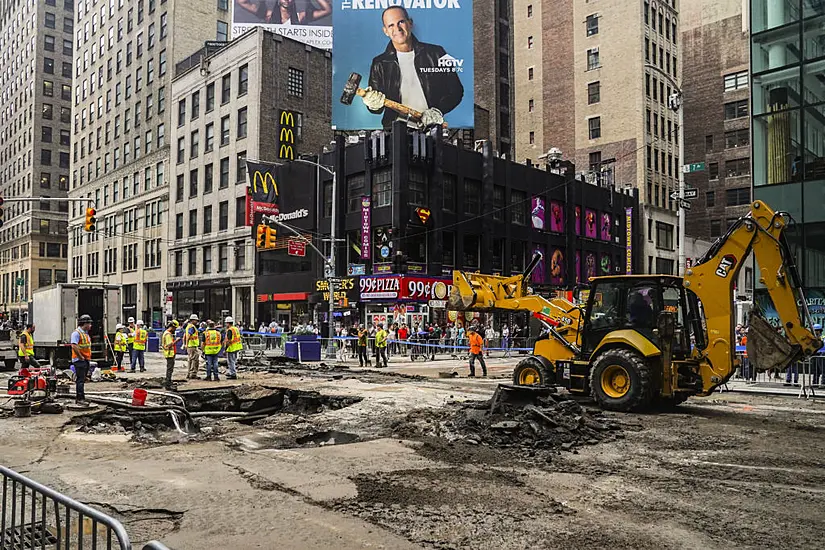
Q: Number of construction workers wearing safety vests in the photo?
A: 12